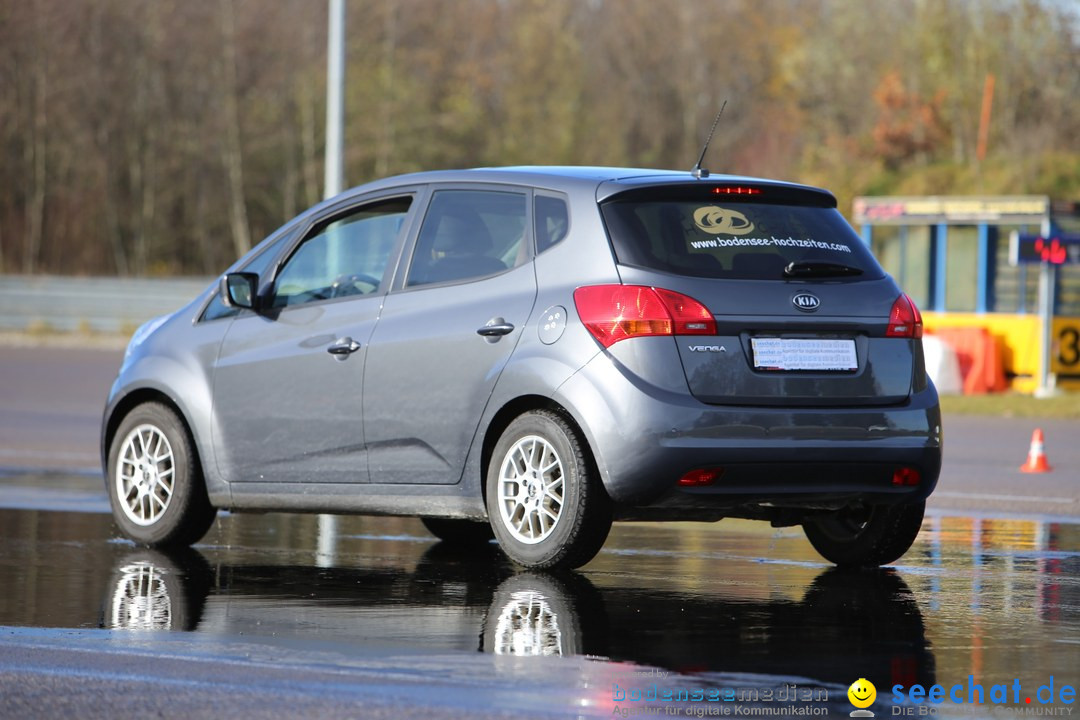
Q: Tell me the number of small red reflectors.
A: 2